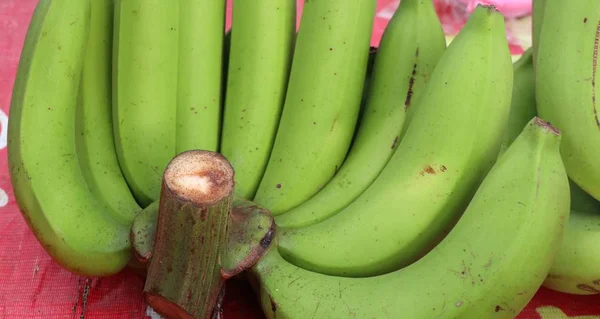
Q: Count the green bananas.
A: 12